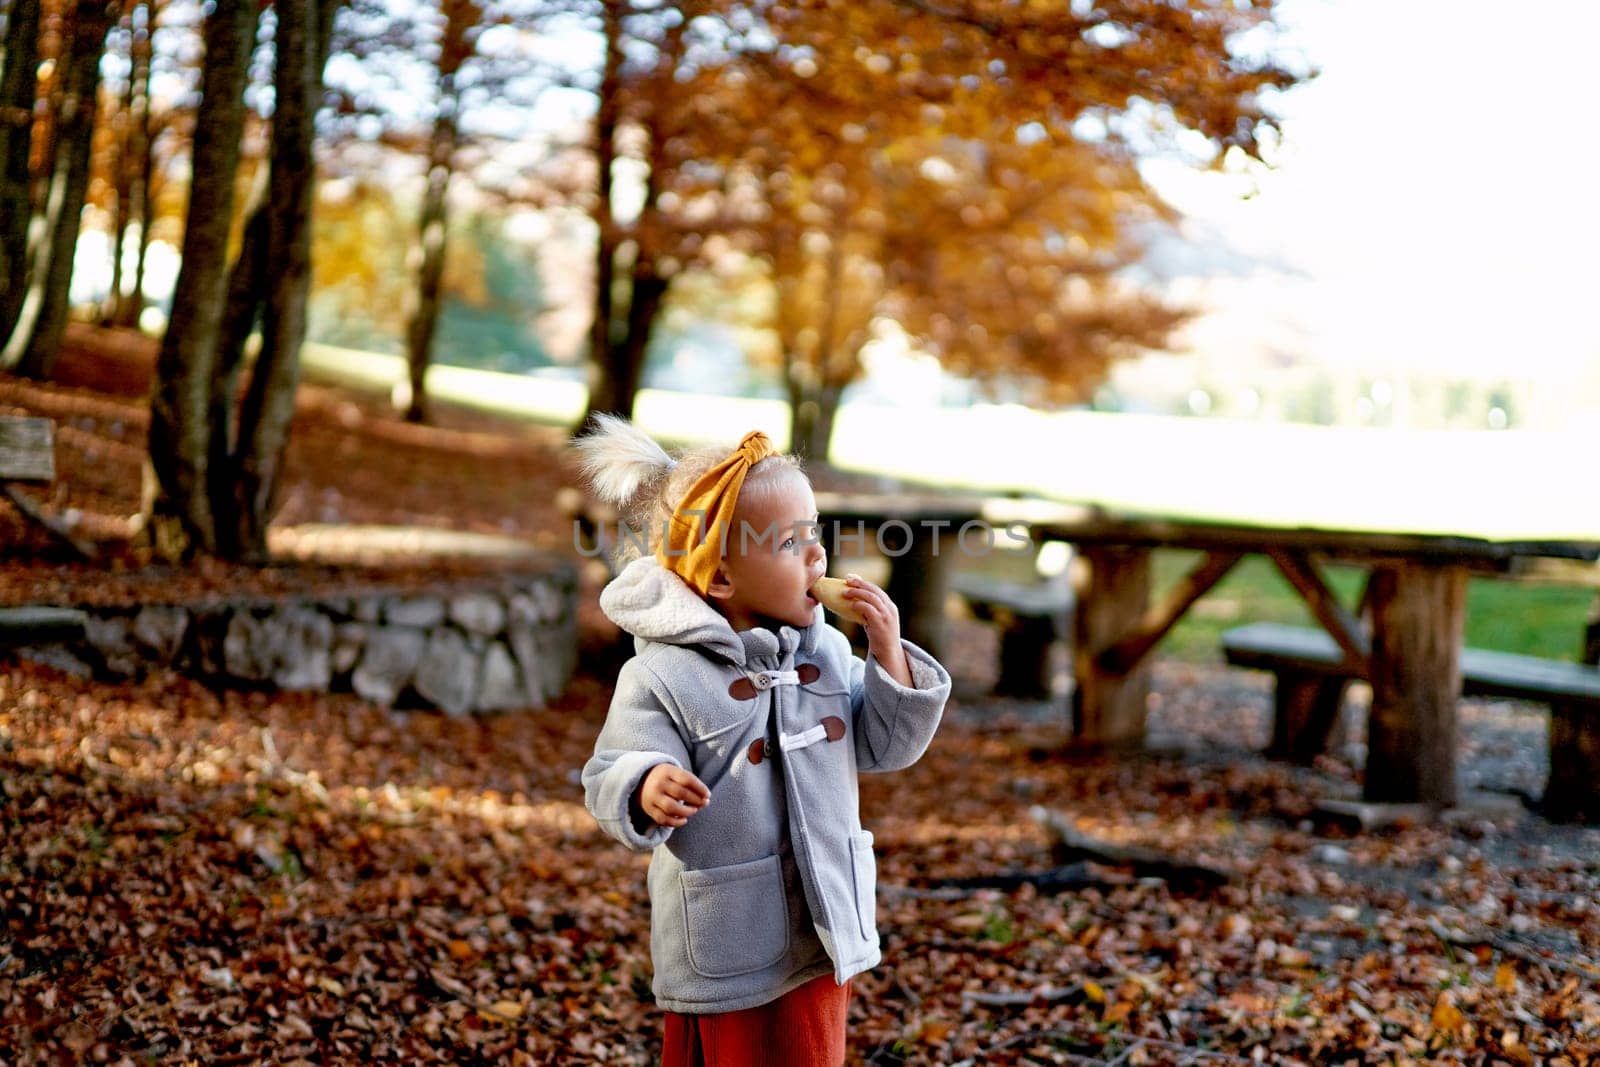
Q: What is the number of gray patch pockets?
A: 2